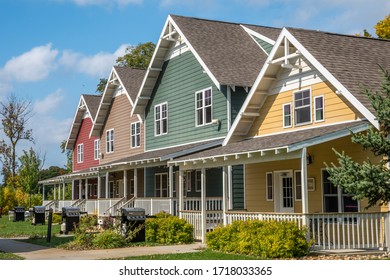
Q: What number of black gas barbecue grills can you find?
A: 4